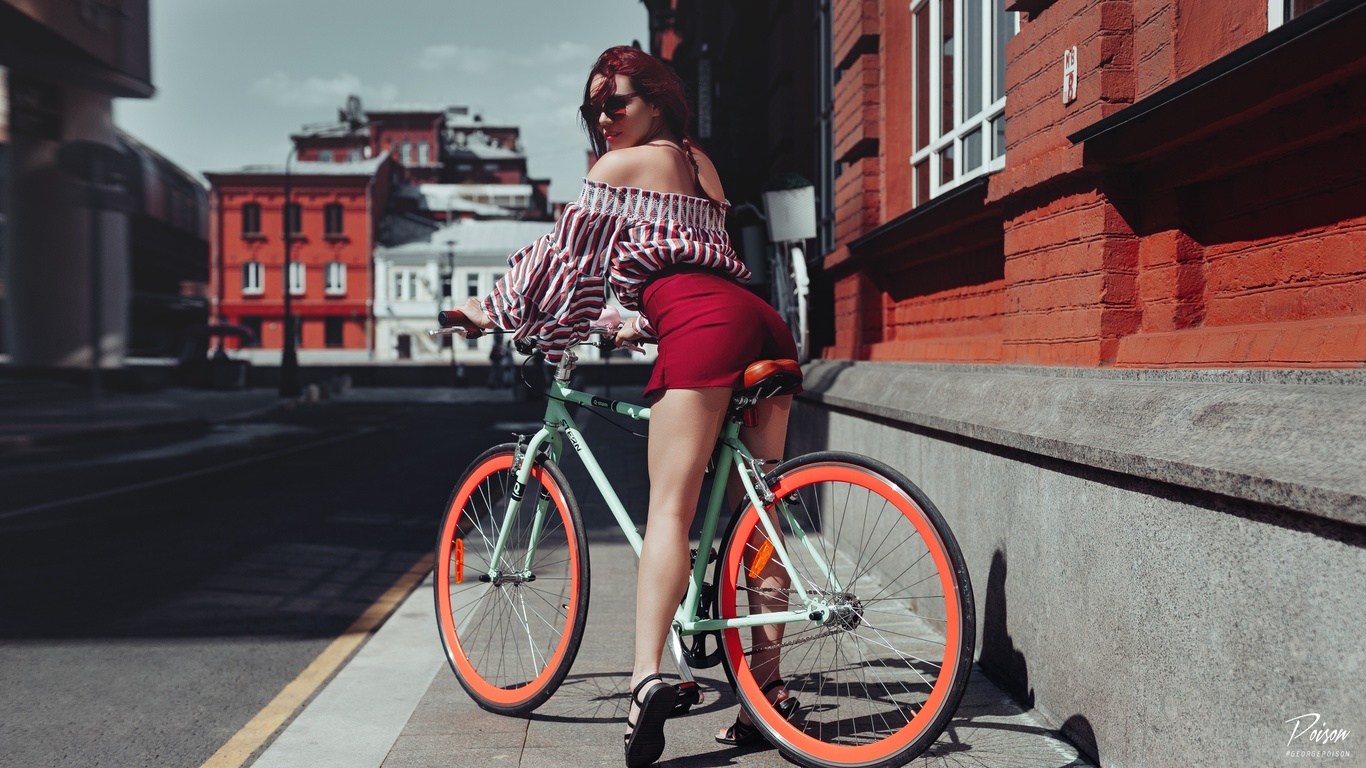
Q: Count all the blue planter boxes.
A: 0